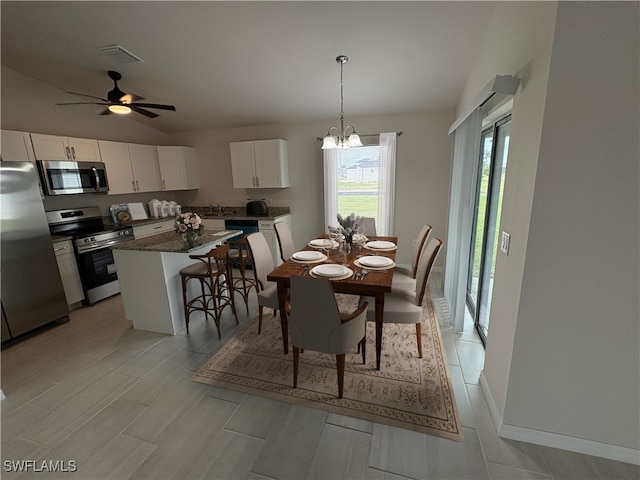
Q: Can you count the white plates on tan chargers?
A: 6